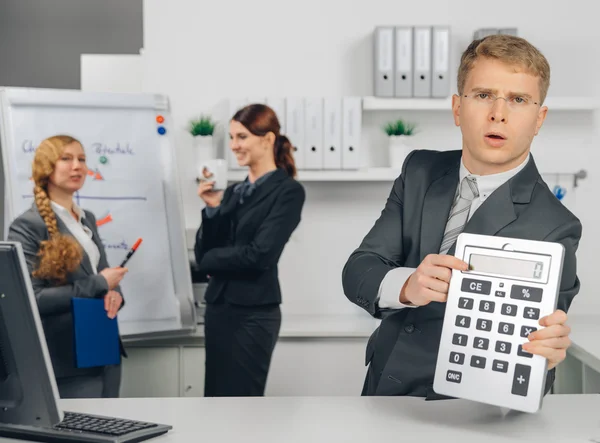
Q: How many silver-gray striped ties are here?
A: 1